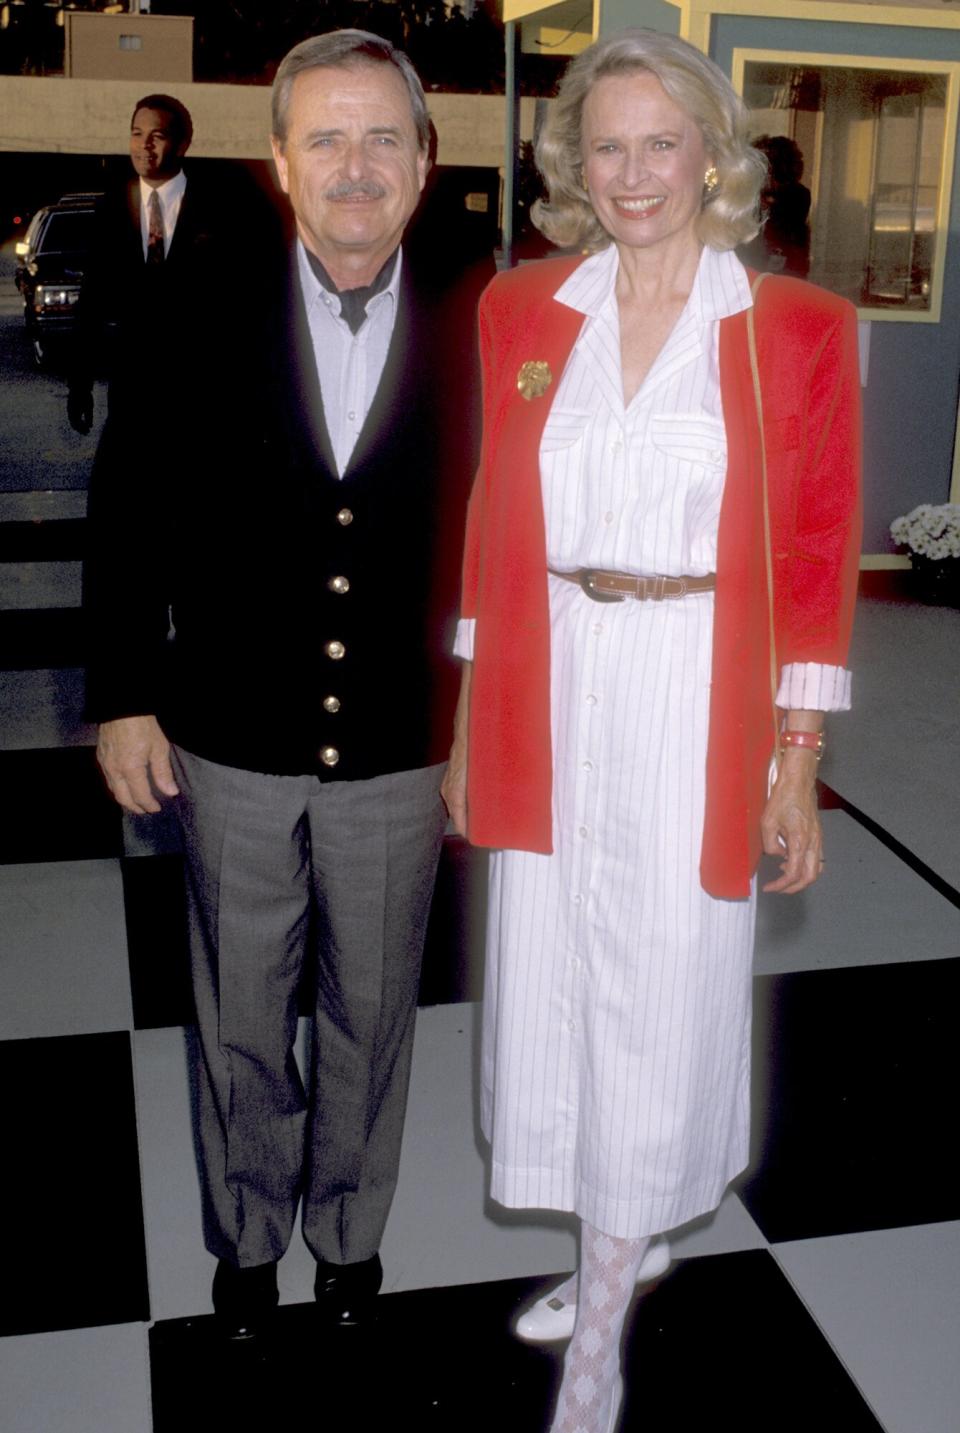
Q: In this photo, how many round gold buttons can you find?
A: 5